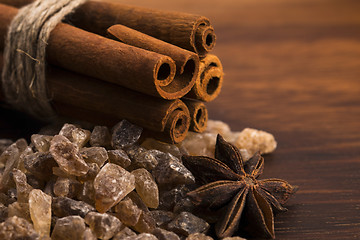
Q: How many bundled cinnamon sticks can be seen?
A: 5